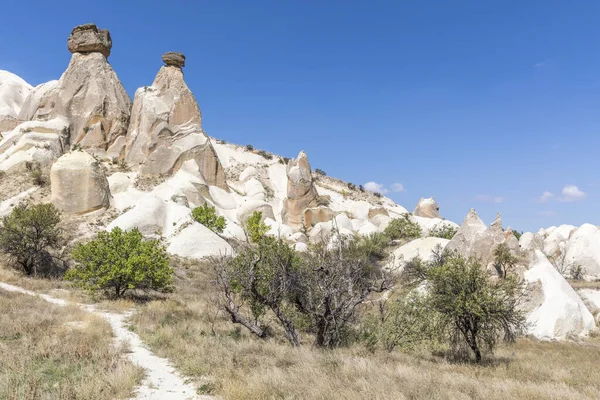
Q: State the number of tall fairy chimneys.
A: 2